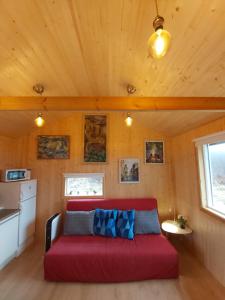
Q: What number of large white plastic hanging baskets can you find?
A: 0